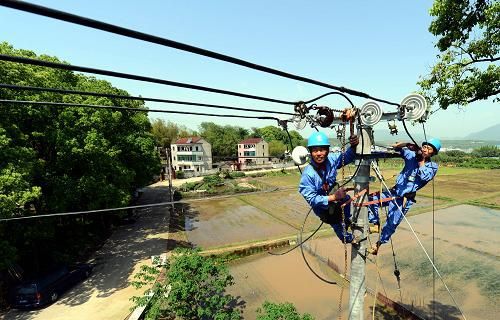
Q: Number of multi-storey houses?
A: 2